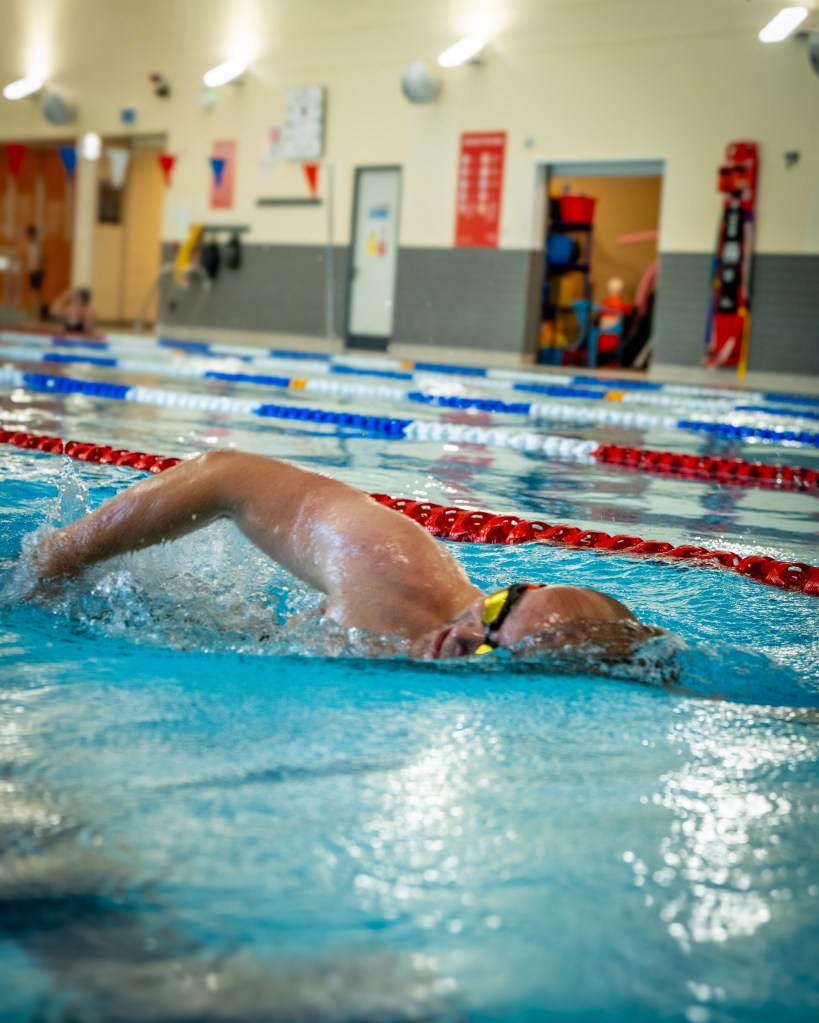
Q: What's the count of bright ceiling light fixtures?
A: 4